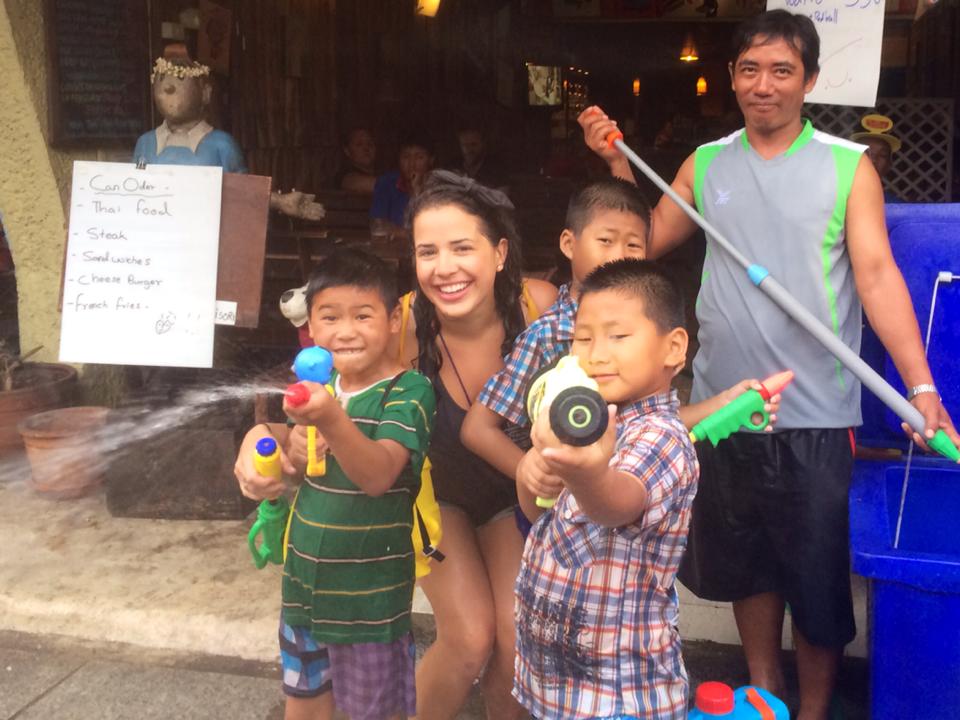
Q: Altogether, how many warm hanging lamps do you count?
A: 4